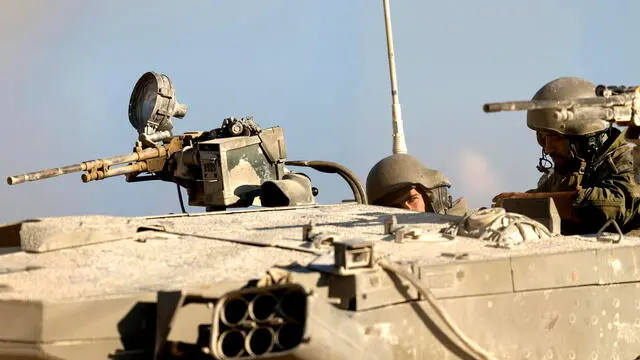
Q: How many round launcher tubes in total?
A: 6